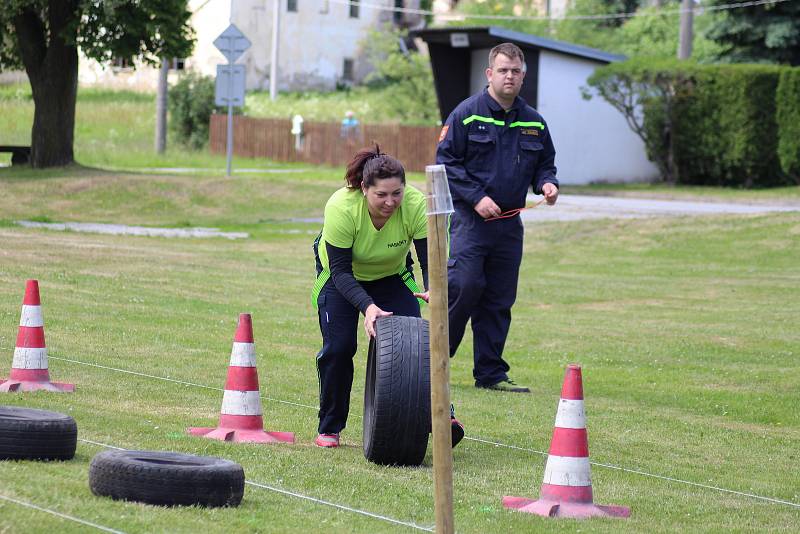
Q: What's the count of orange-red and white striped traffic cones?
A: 3